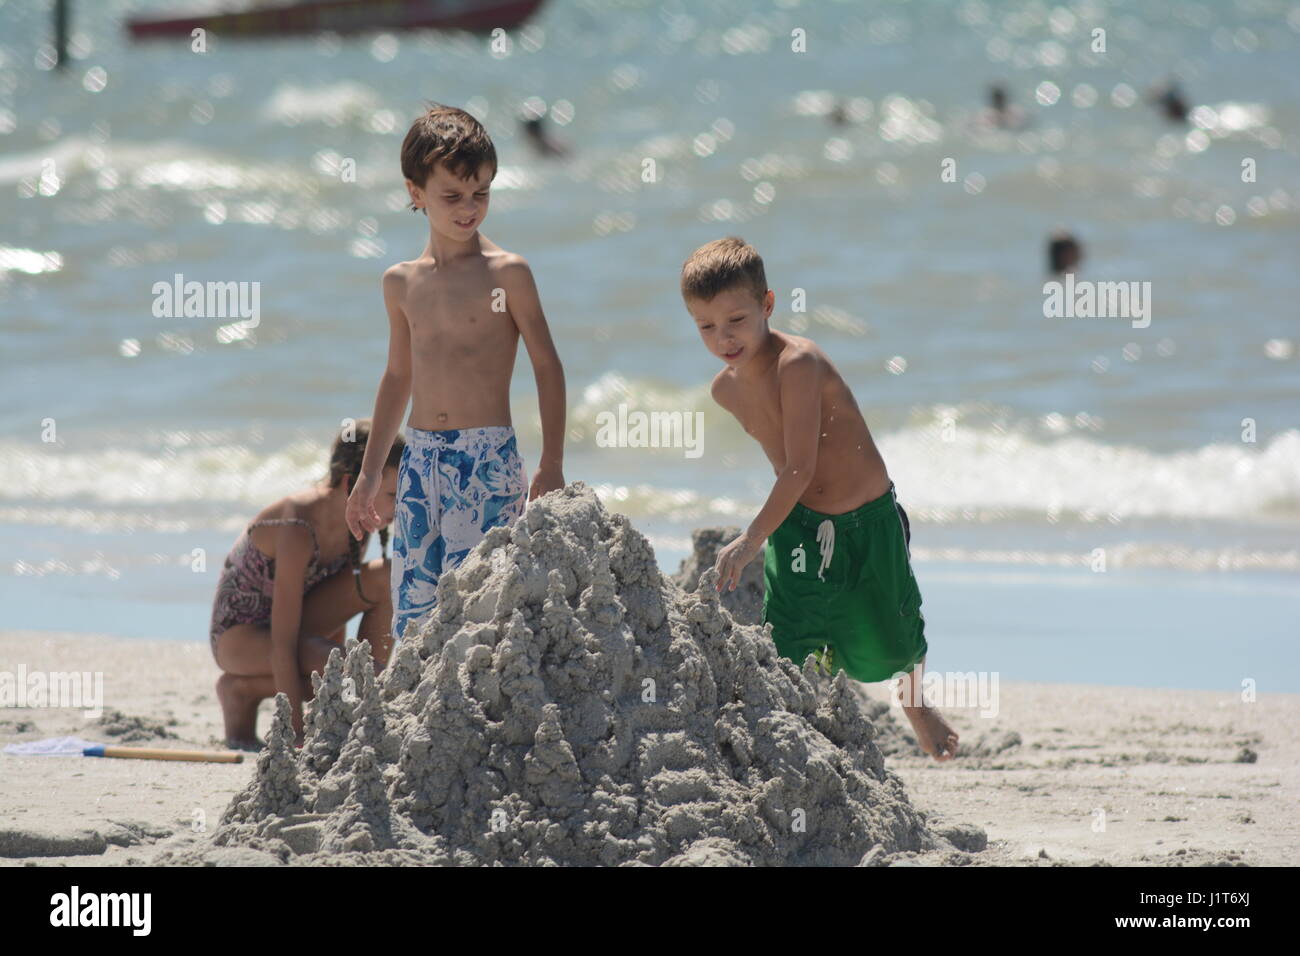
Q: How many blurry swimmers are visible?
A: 5